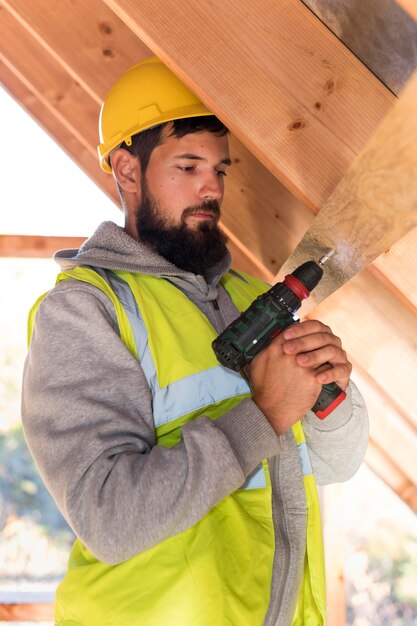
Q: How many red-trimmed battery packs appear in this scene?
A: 1